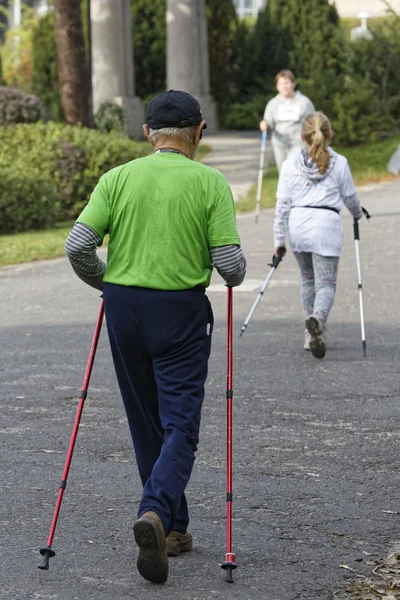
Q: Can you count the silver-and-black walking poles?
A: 2